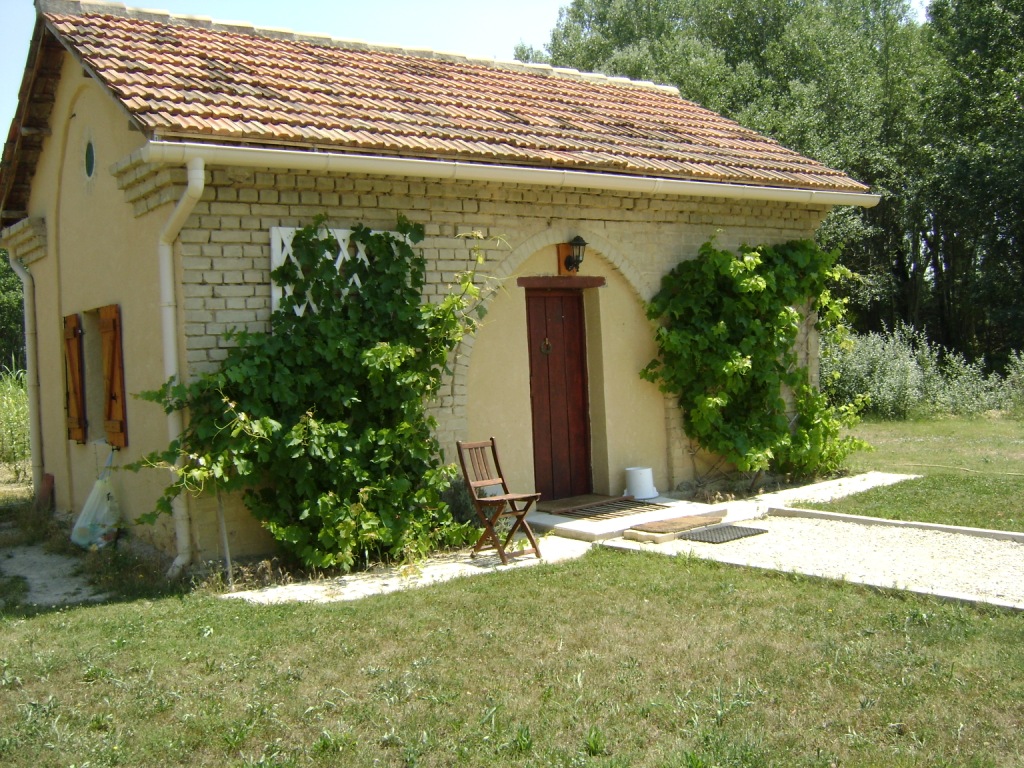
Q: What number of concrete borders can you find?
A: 2